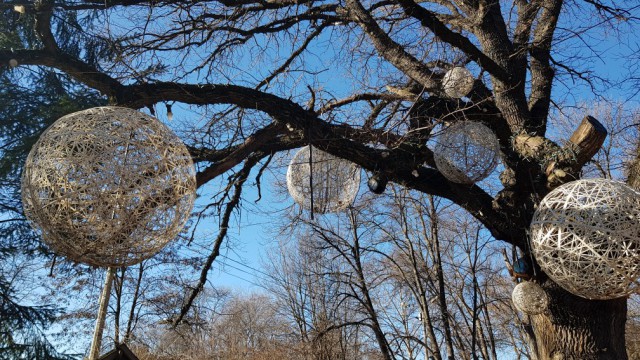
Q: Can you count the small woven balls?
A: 2